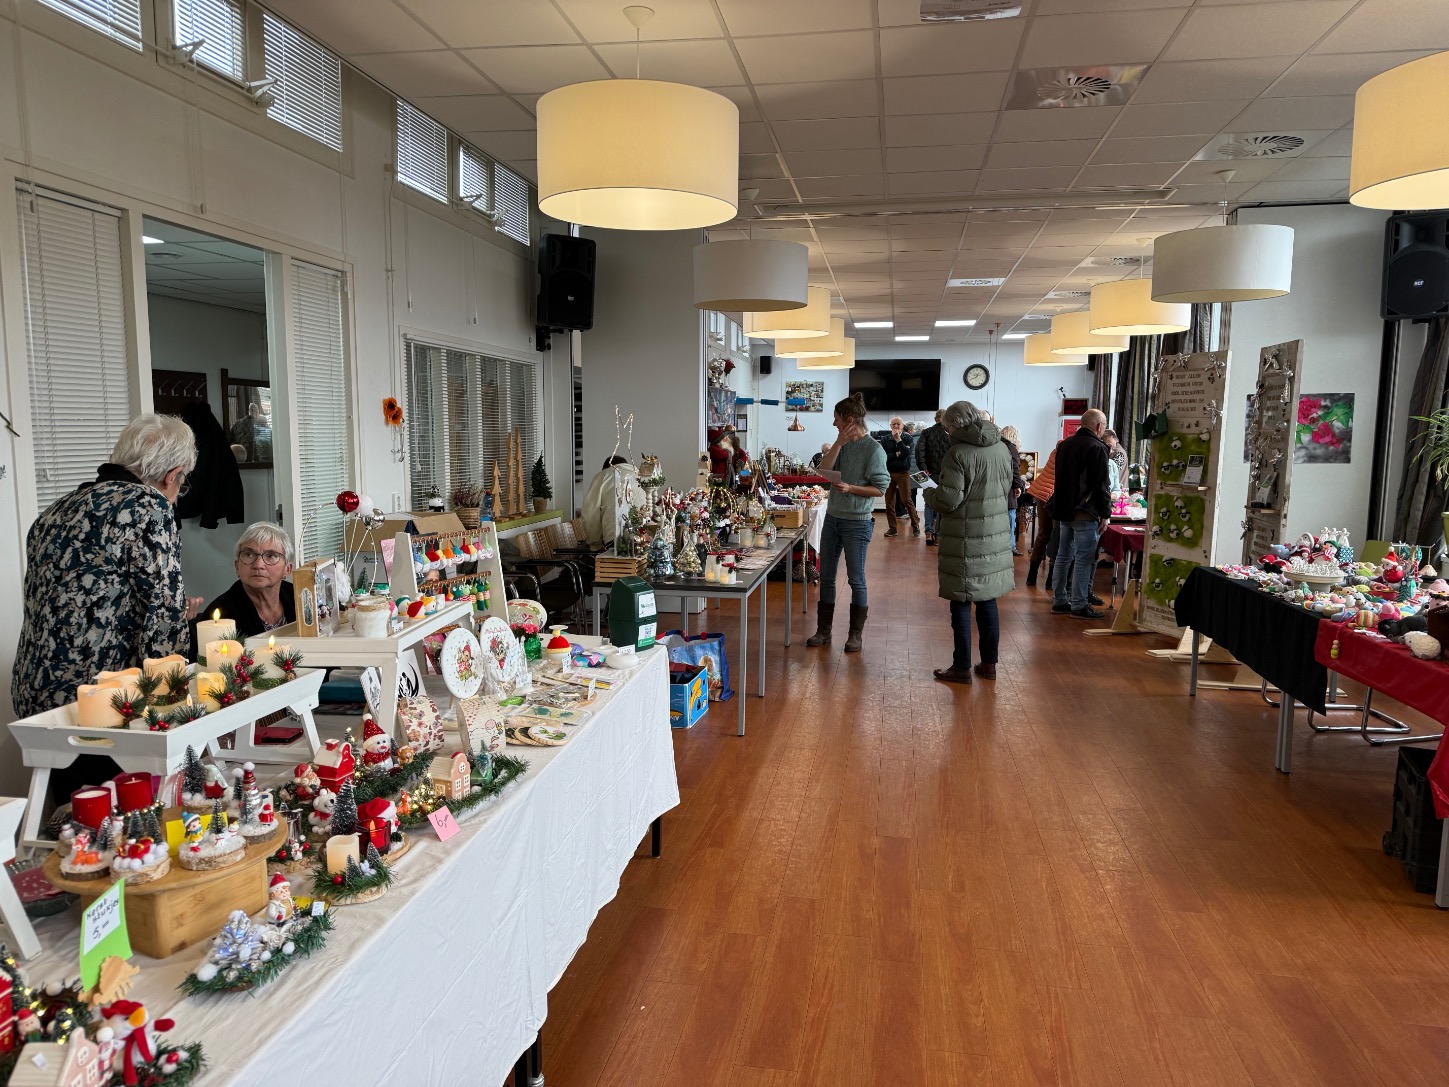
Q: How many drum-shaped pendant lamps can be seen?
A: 10